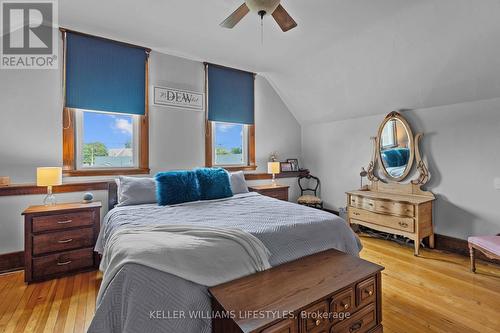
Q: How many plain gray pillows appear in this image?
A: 2